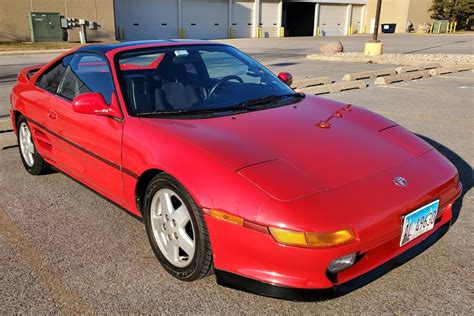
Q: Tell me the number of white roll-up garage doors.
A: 6